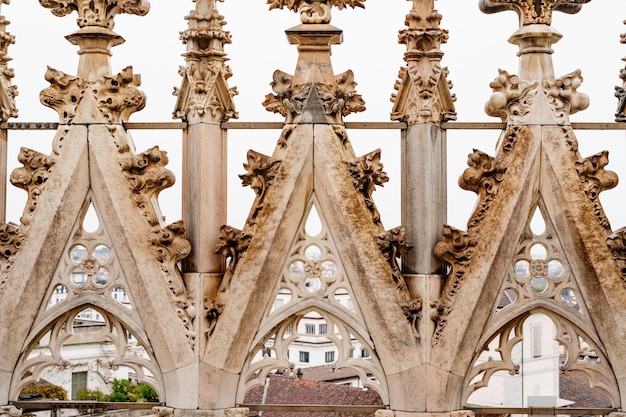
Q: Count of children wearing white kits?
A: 0